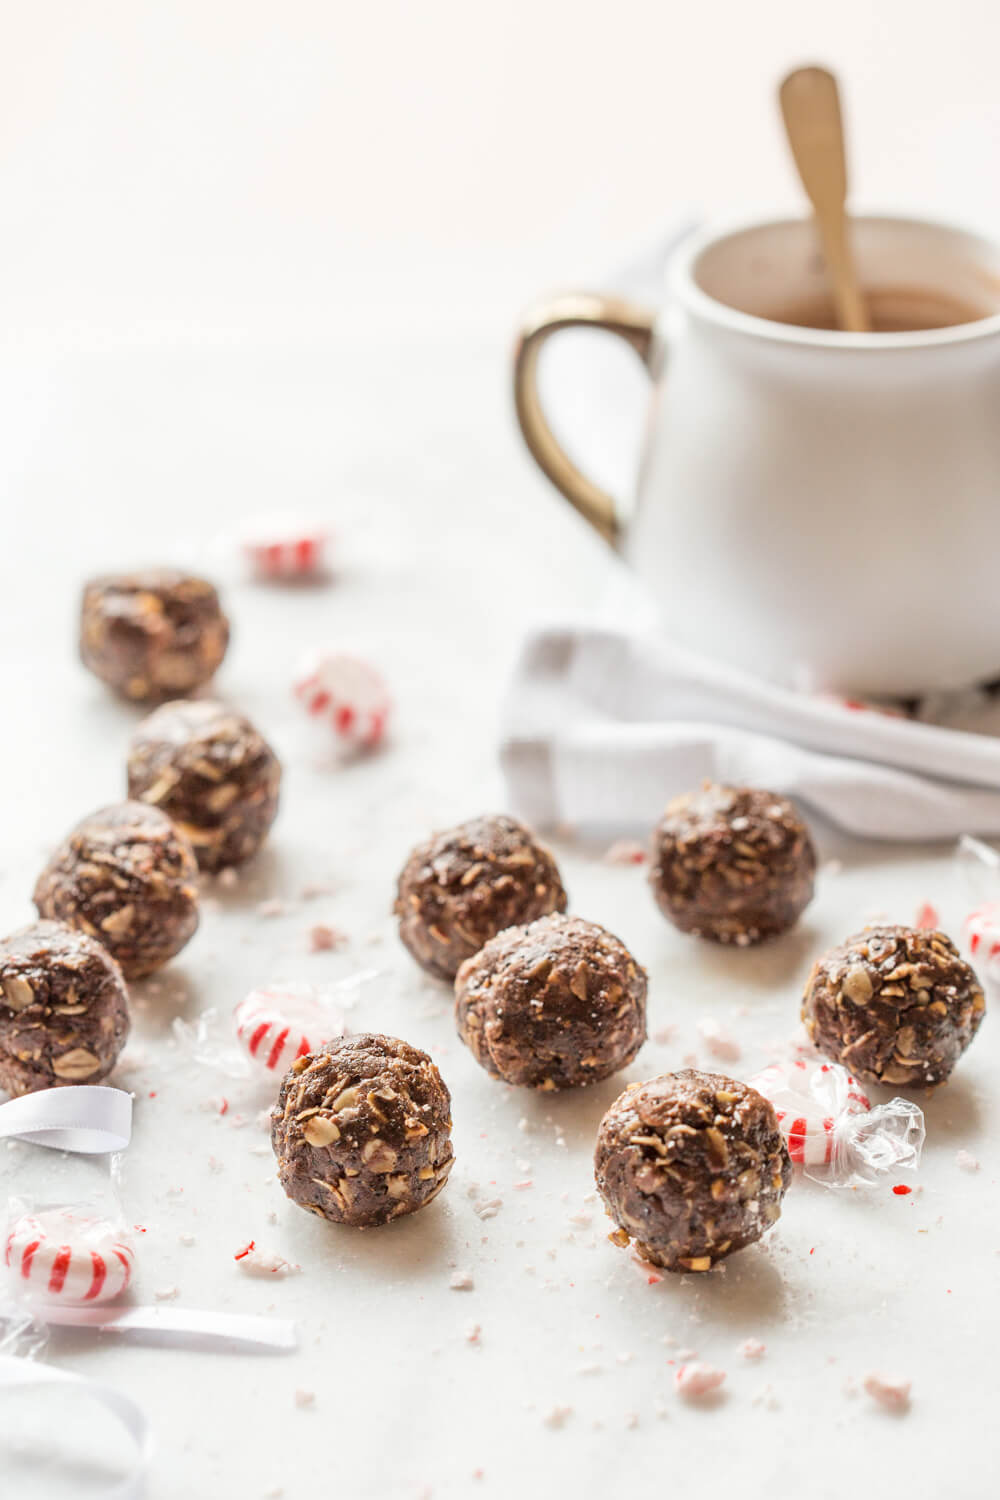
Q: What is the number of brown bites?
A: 10